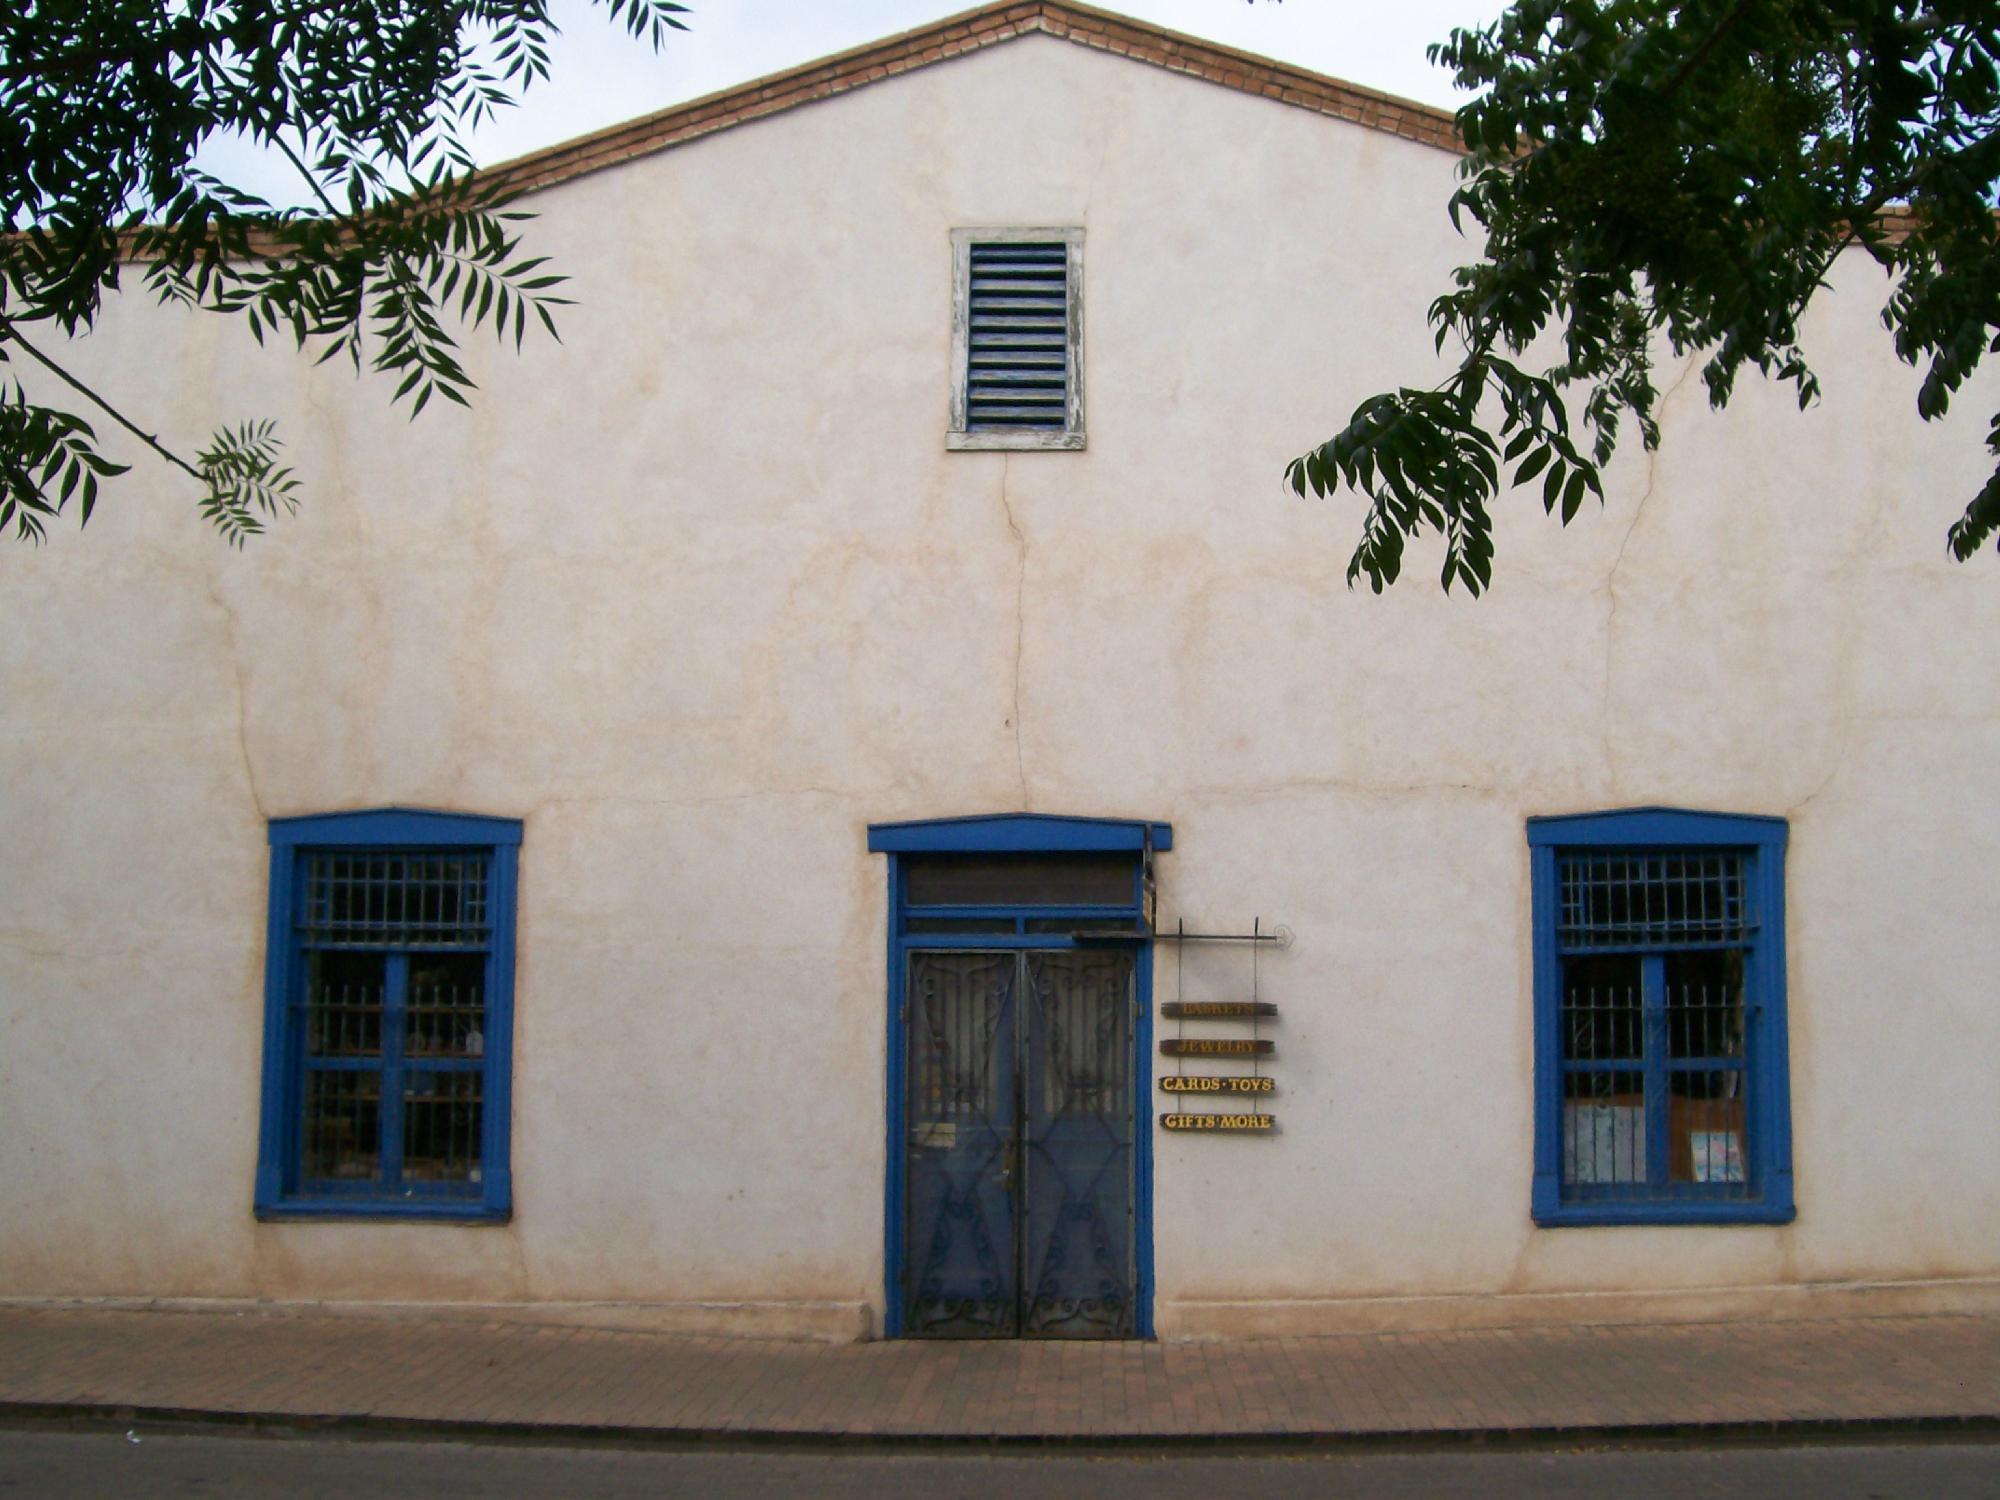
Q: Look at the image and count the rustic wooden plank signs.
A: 4